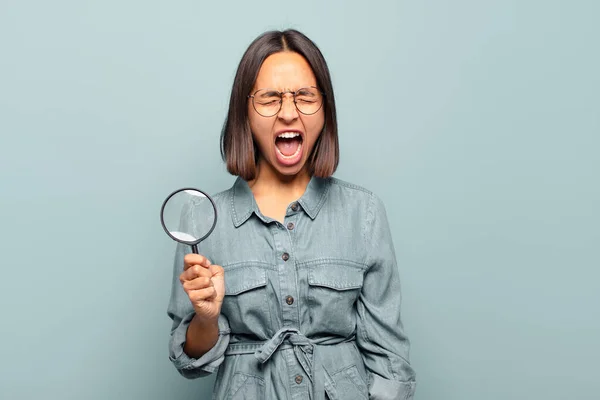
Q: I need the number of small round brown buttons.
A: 5